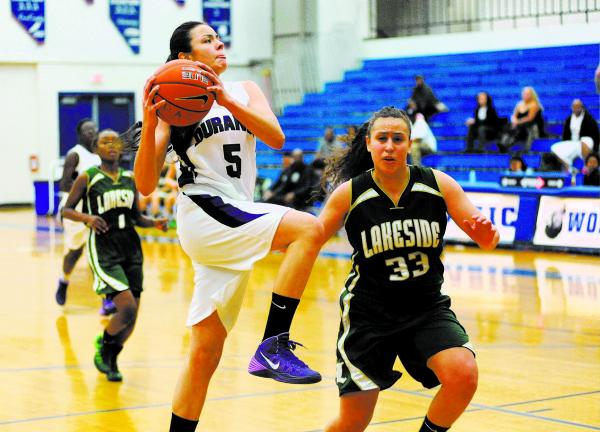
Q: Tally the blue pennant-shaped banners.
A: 3